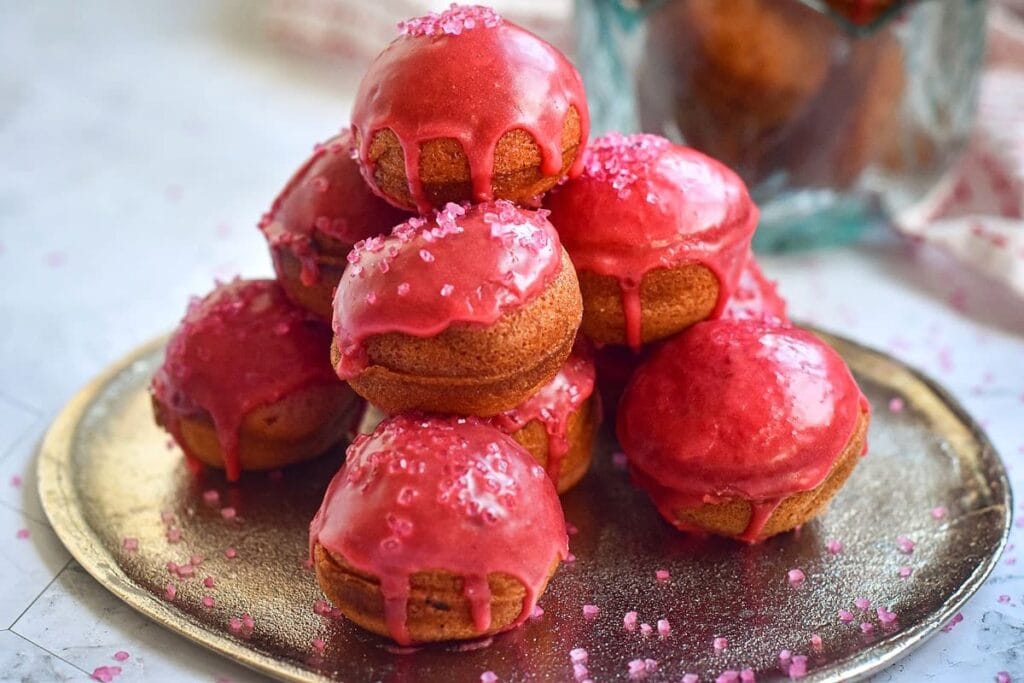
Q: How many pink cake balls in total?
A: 9